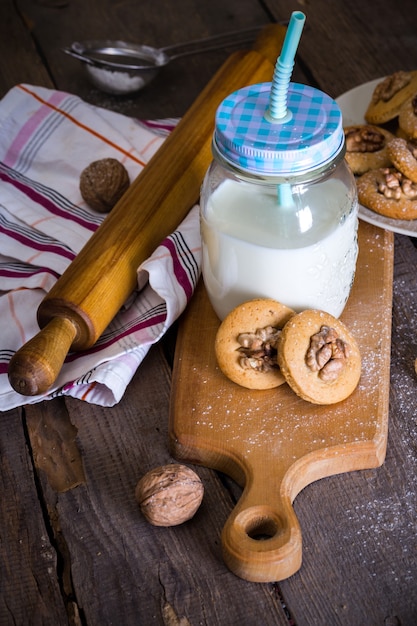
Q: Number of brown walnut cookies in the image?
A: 7